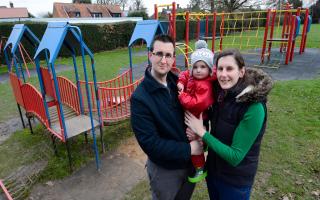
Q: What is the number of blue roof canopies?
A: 3